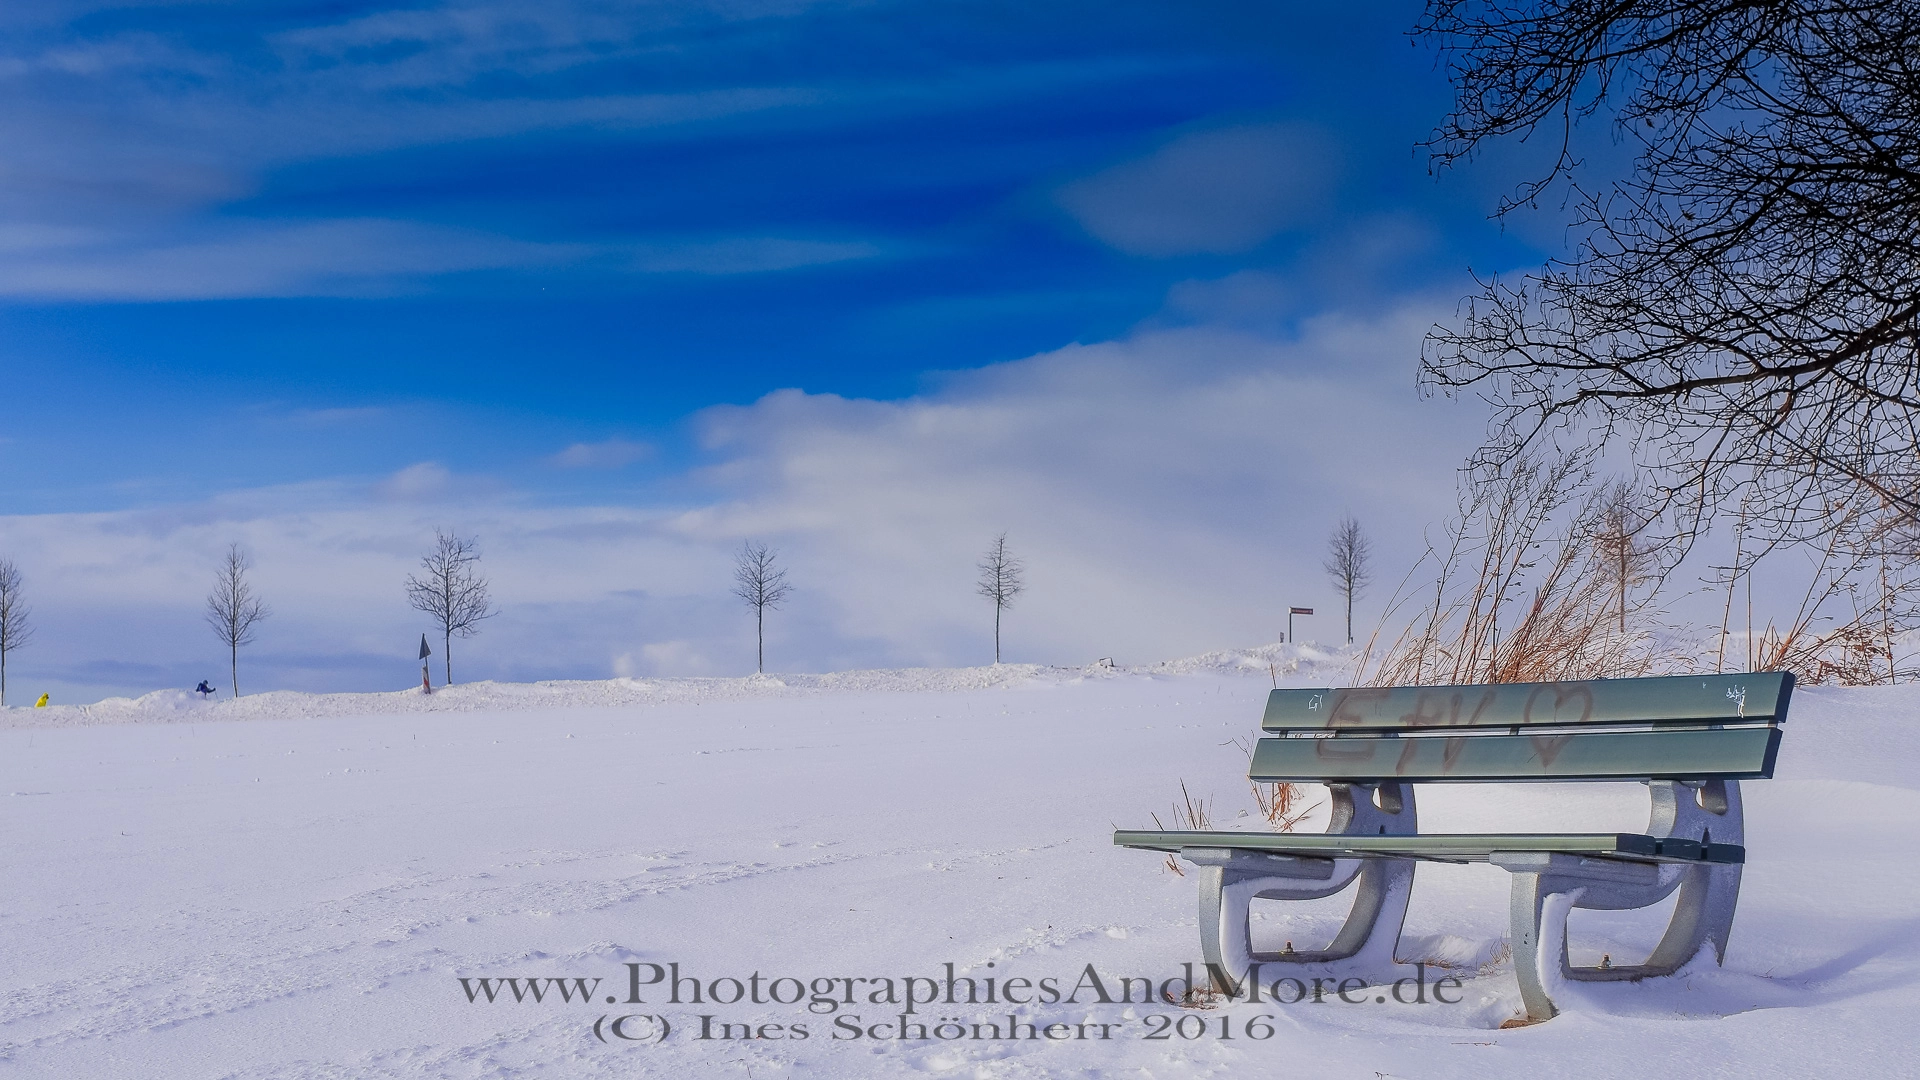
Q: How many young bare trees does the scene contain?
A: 7